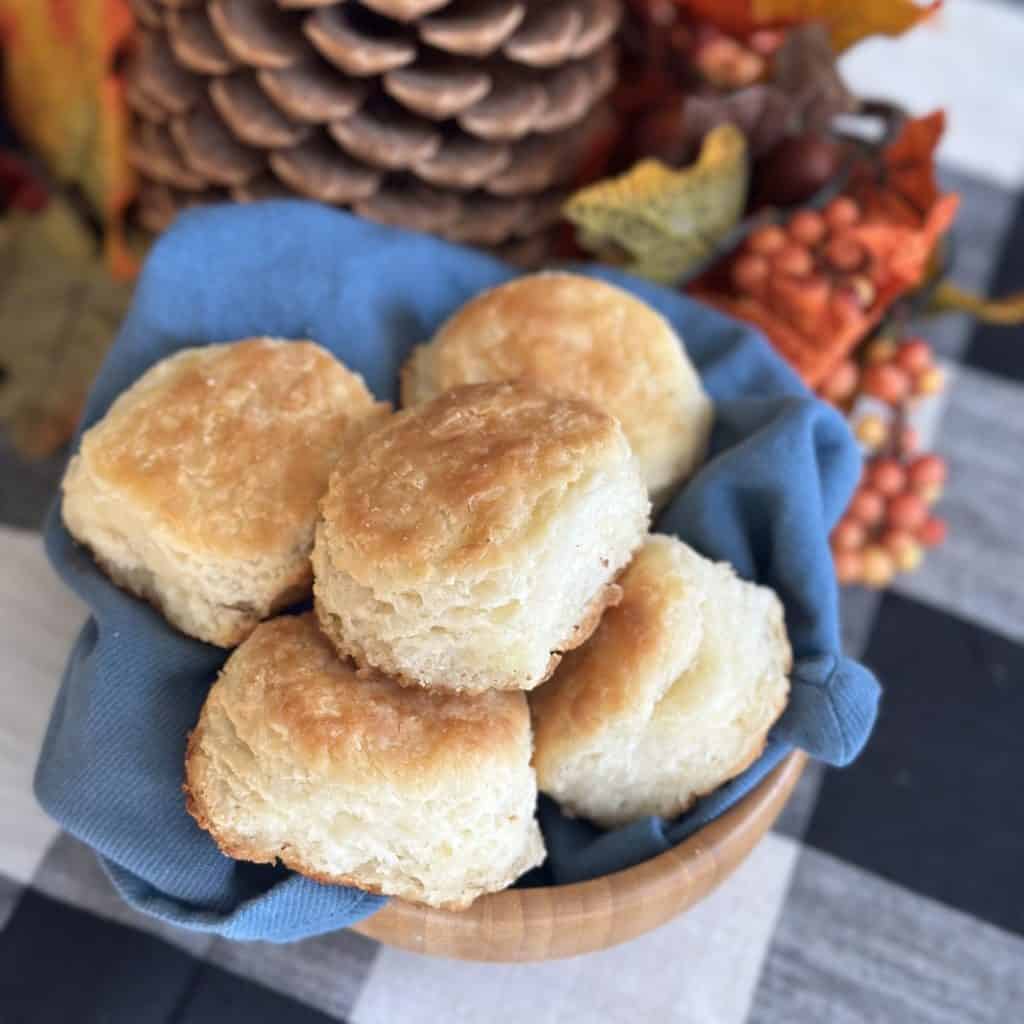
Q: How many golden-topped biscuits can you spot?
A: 5